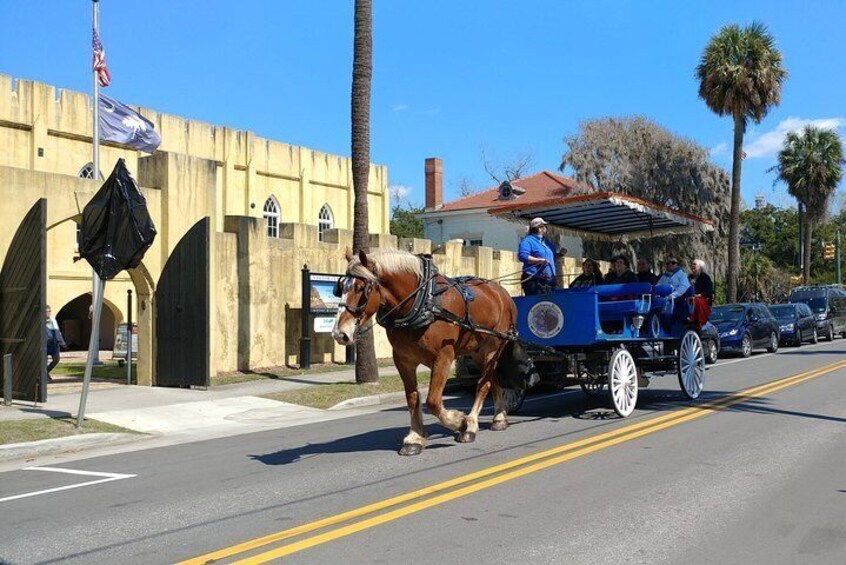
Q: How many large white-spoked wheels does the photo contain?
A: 2